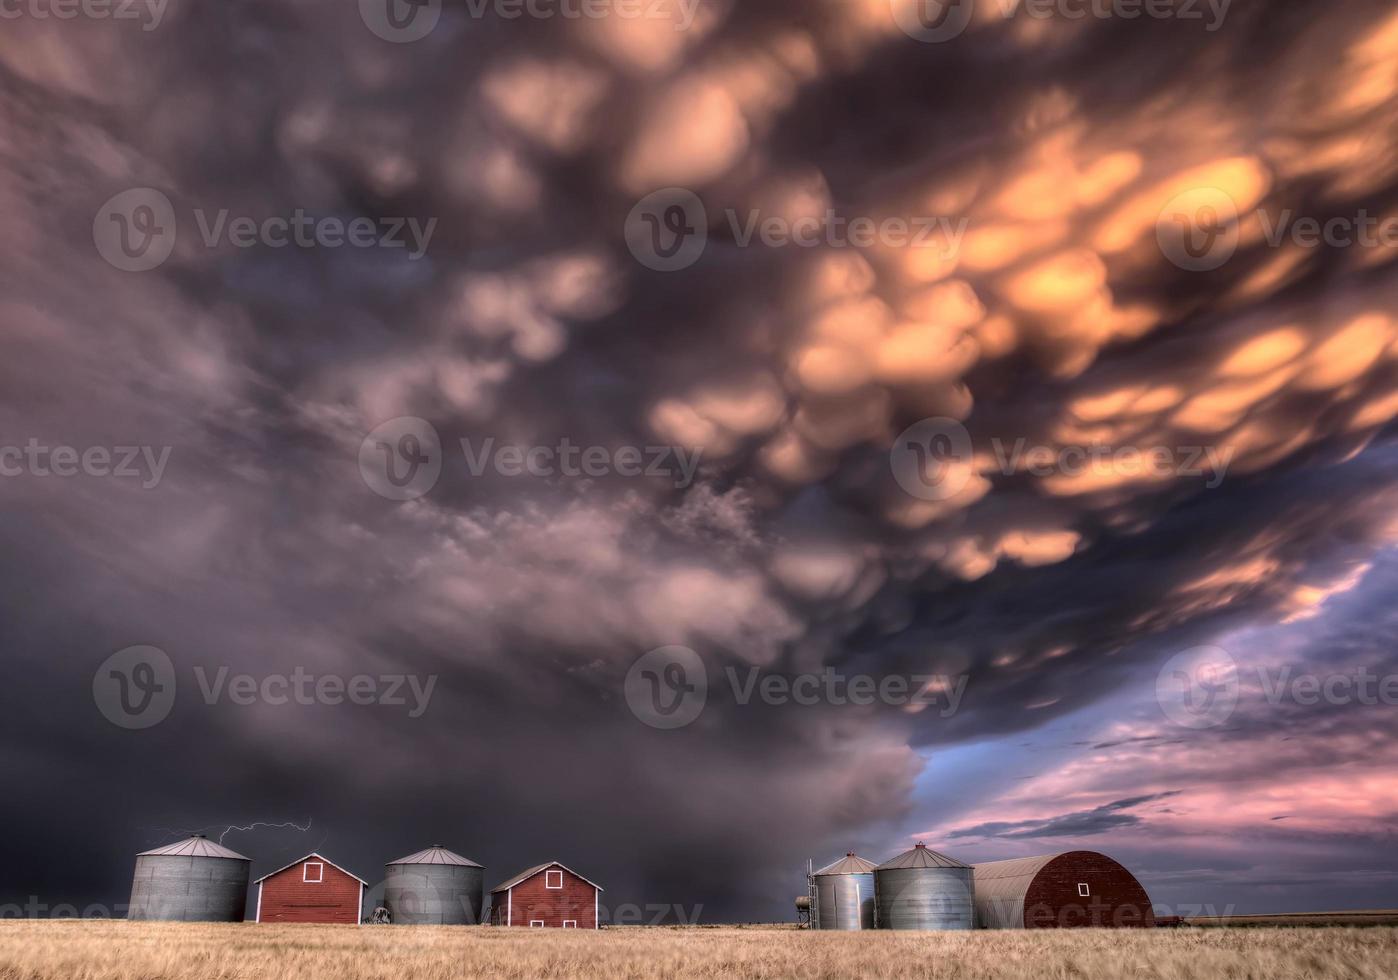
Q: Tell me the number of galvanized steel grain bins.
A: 4